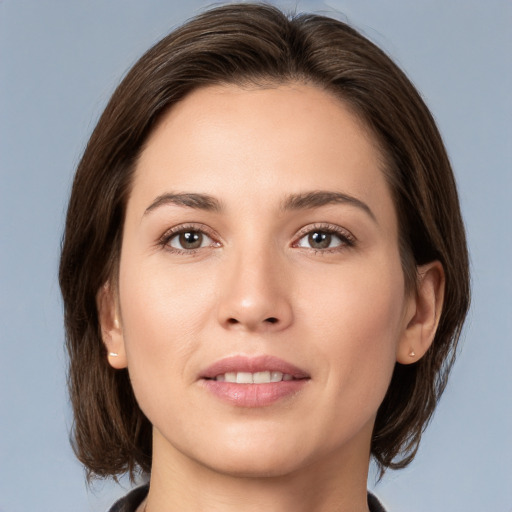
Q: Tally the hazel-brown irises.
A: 2